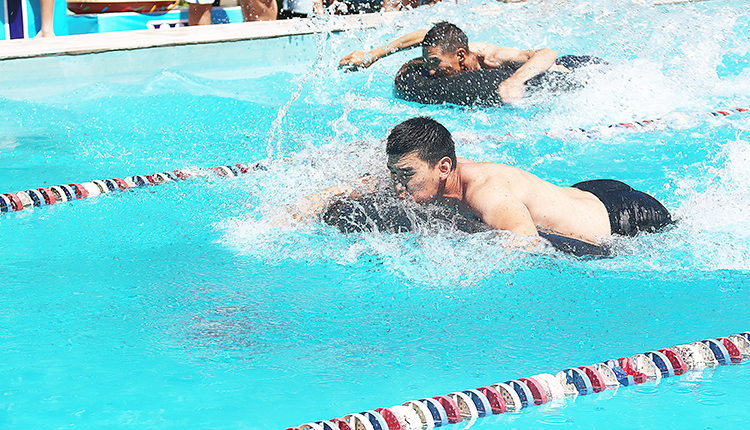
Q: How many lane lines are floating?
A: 2